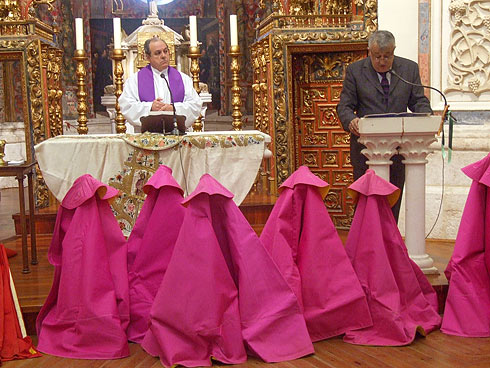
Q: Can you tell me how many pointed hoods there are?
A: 6